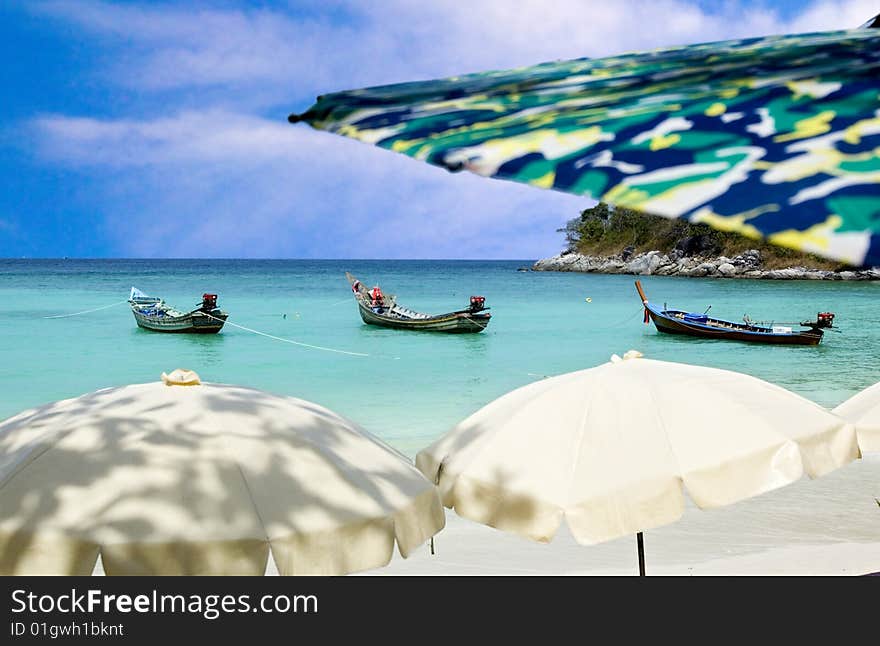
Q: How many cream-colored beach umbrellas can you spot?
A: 3